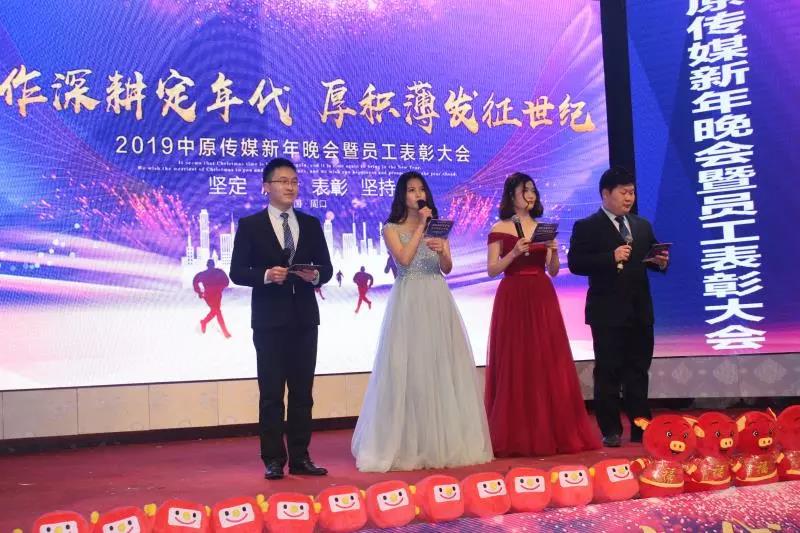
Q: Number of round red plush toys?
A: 12